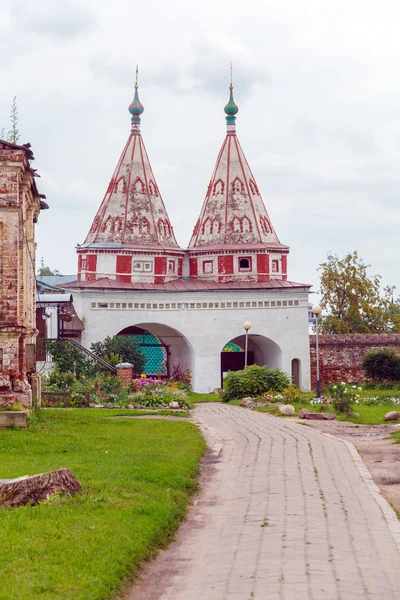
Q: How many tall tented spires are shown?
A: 2